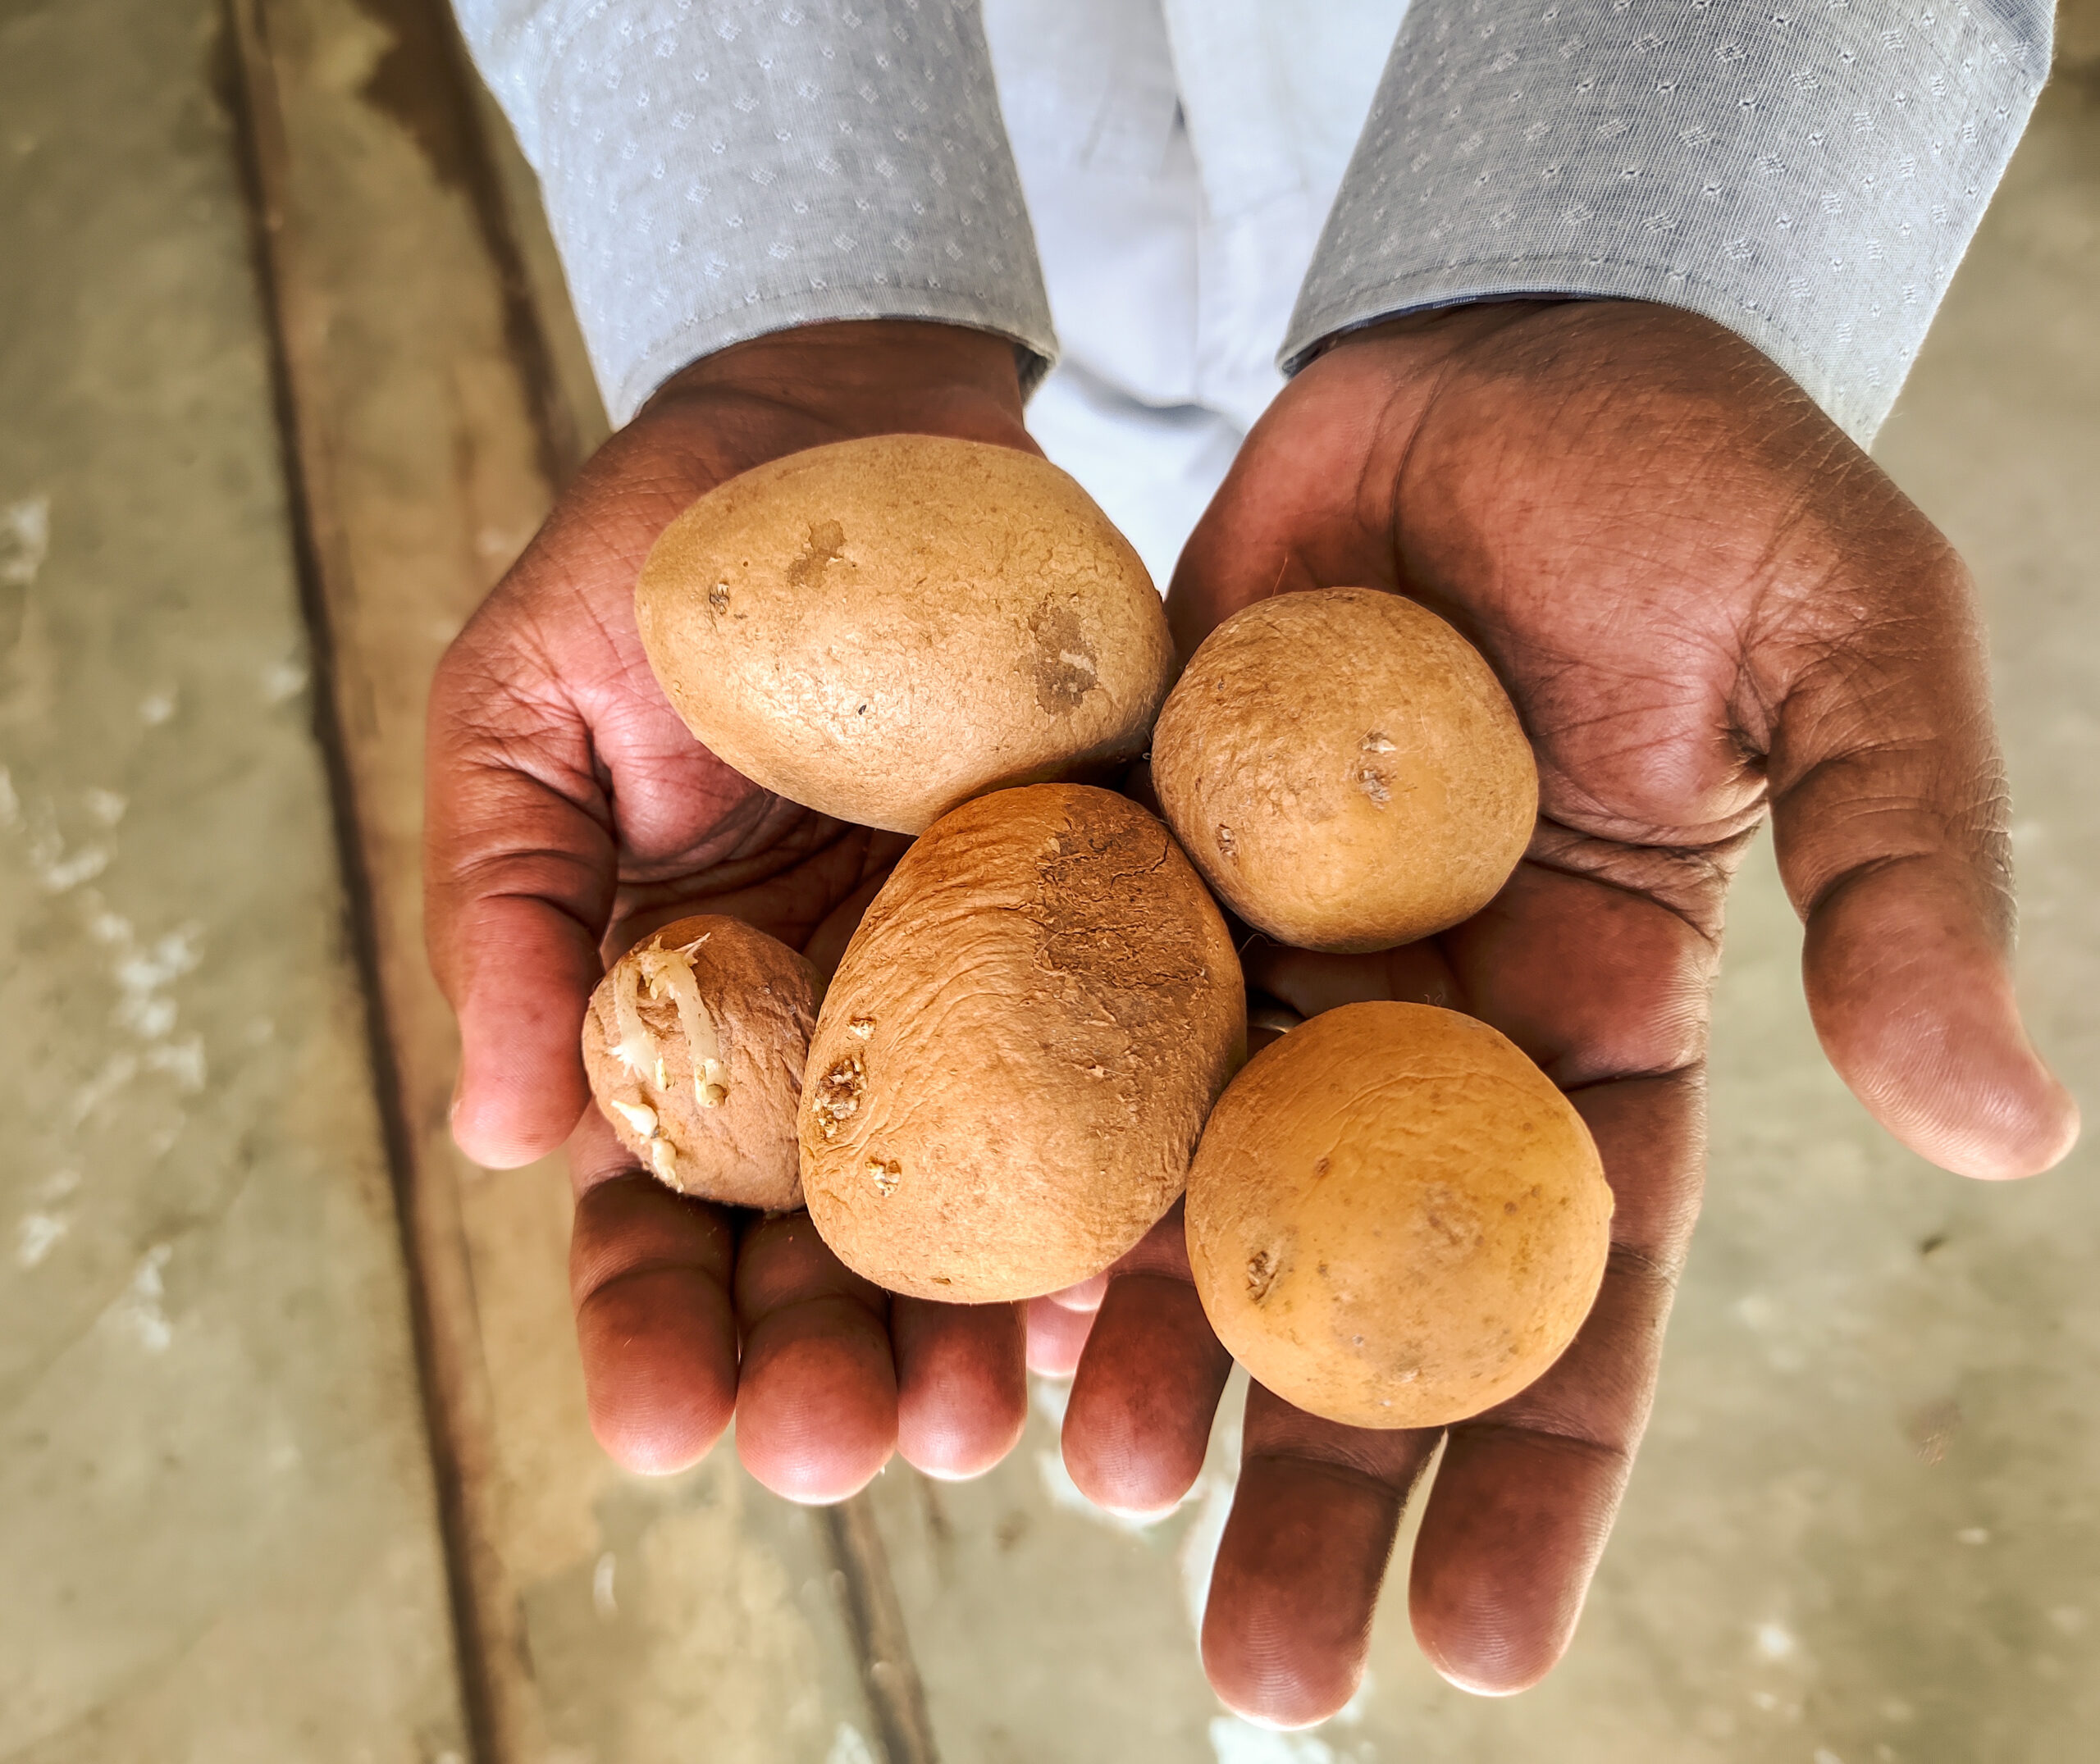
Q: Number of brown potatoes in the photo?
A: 5